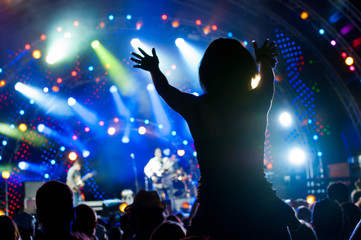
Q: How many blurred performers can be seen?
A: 3